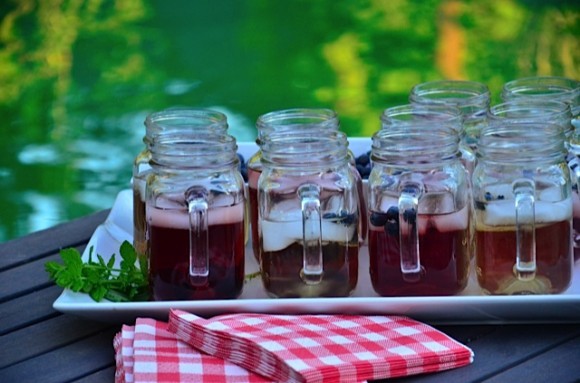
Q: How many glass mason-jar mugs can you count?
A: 10